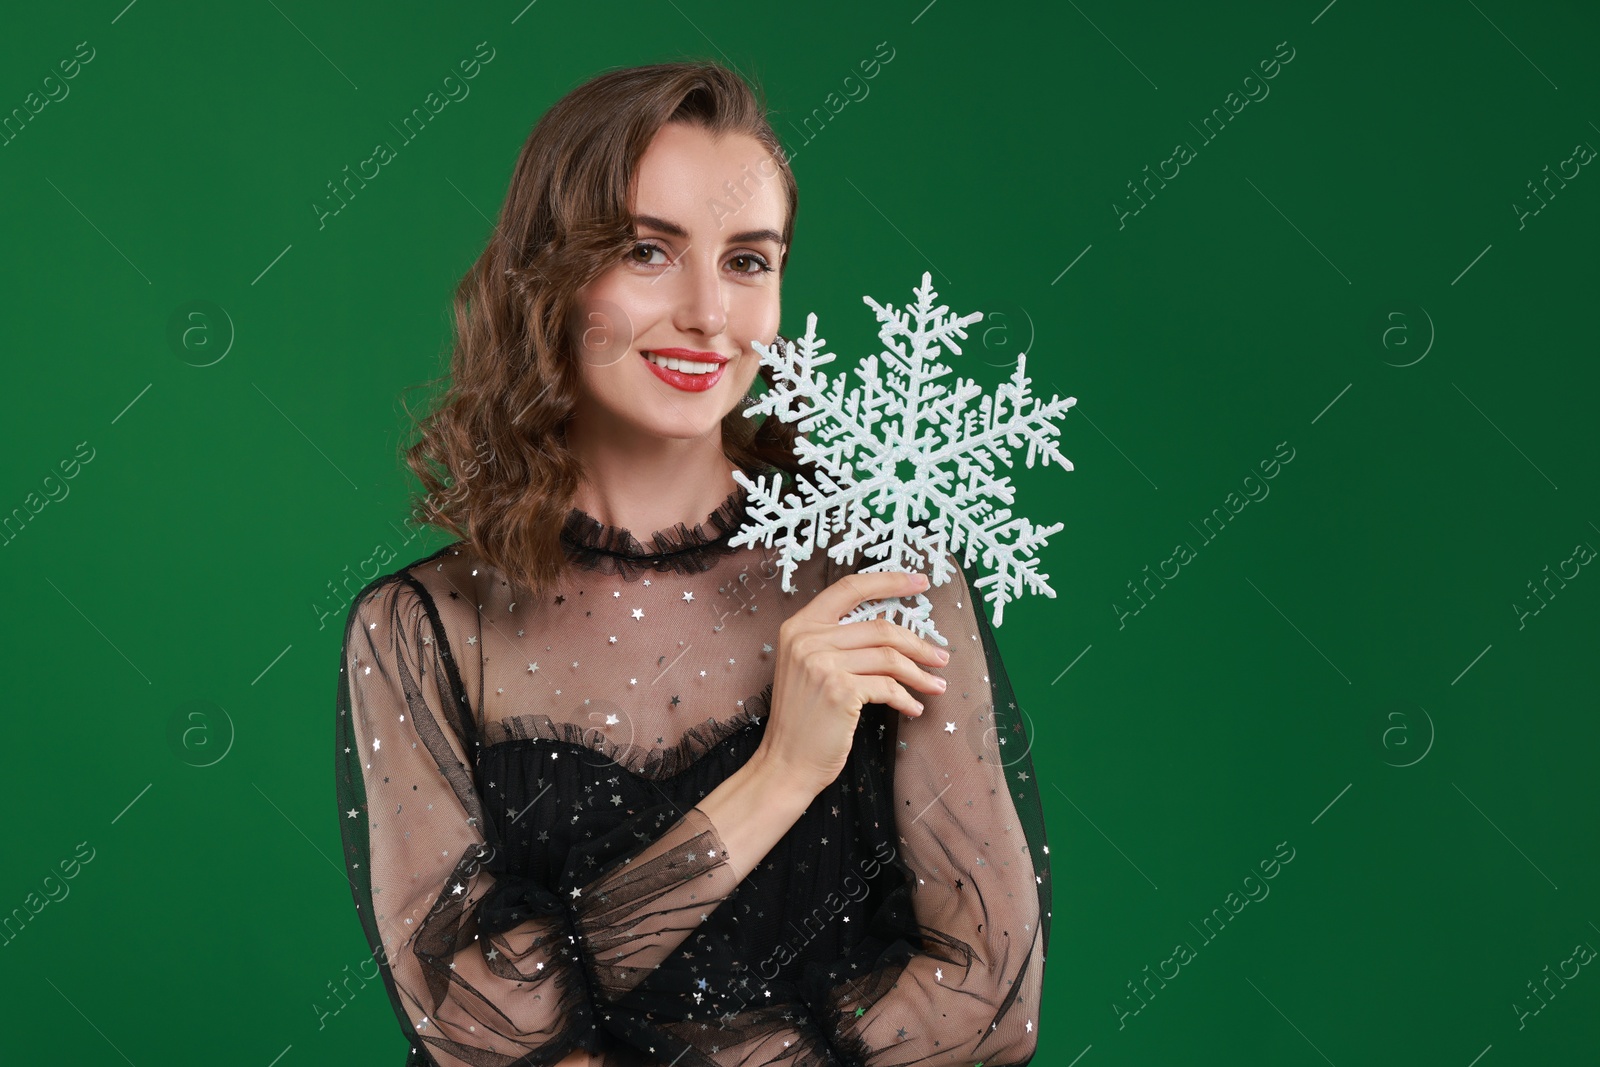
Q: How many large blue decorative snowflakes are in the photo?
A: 0